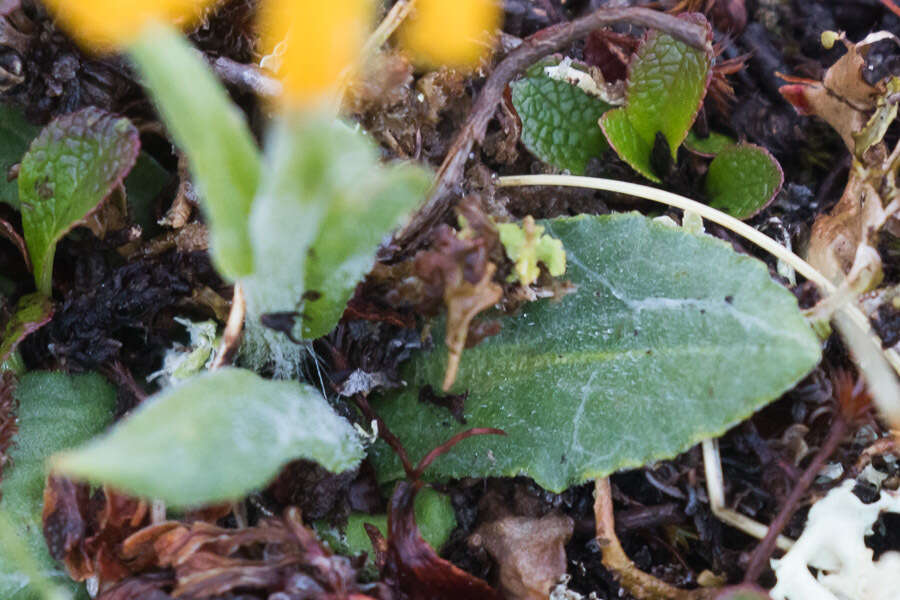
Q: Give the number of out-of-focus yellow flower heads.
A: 3